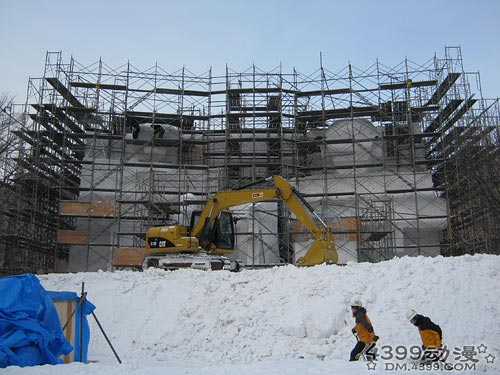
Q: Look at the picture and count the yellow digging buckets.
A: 1